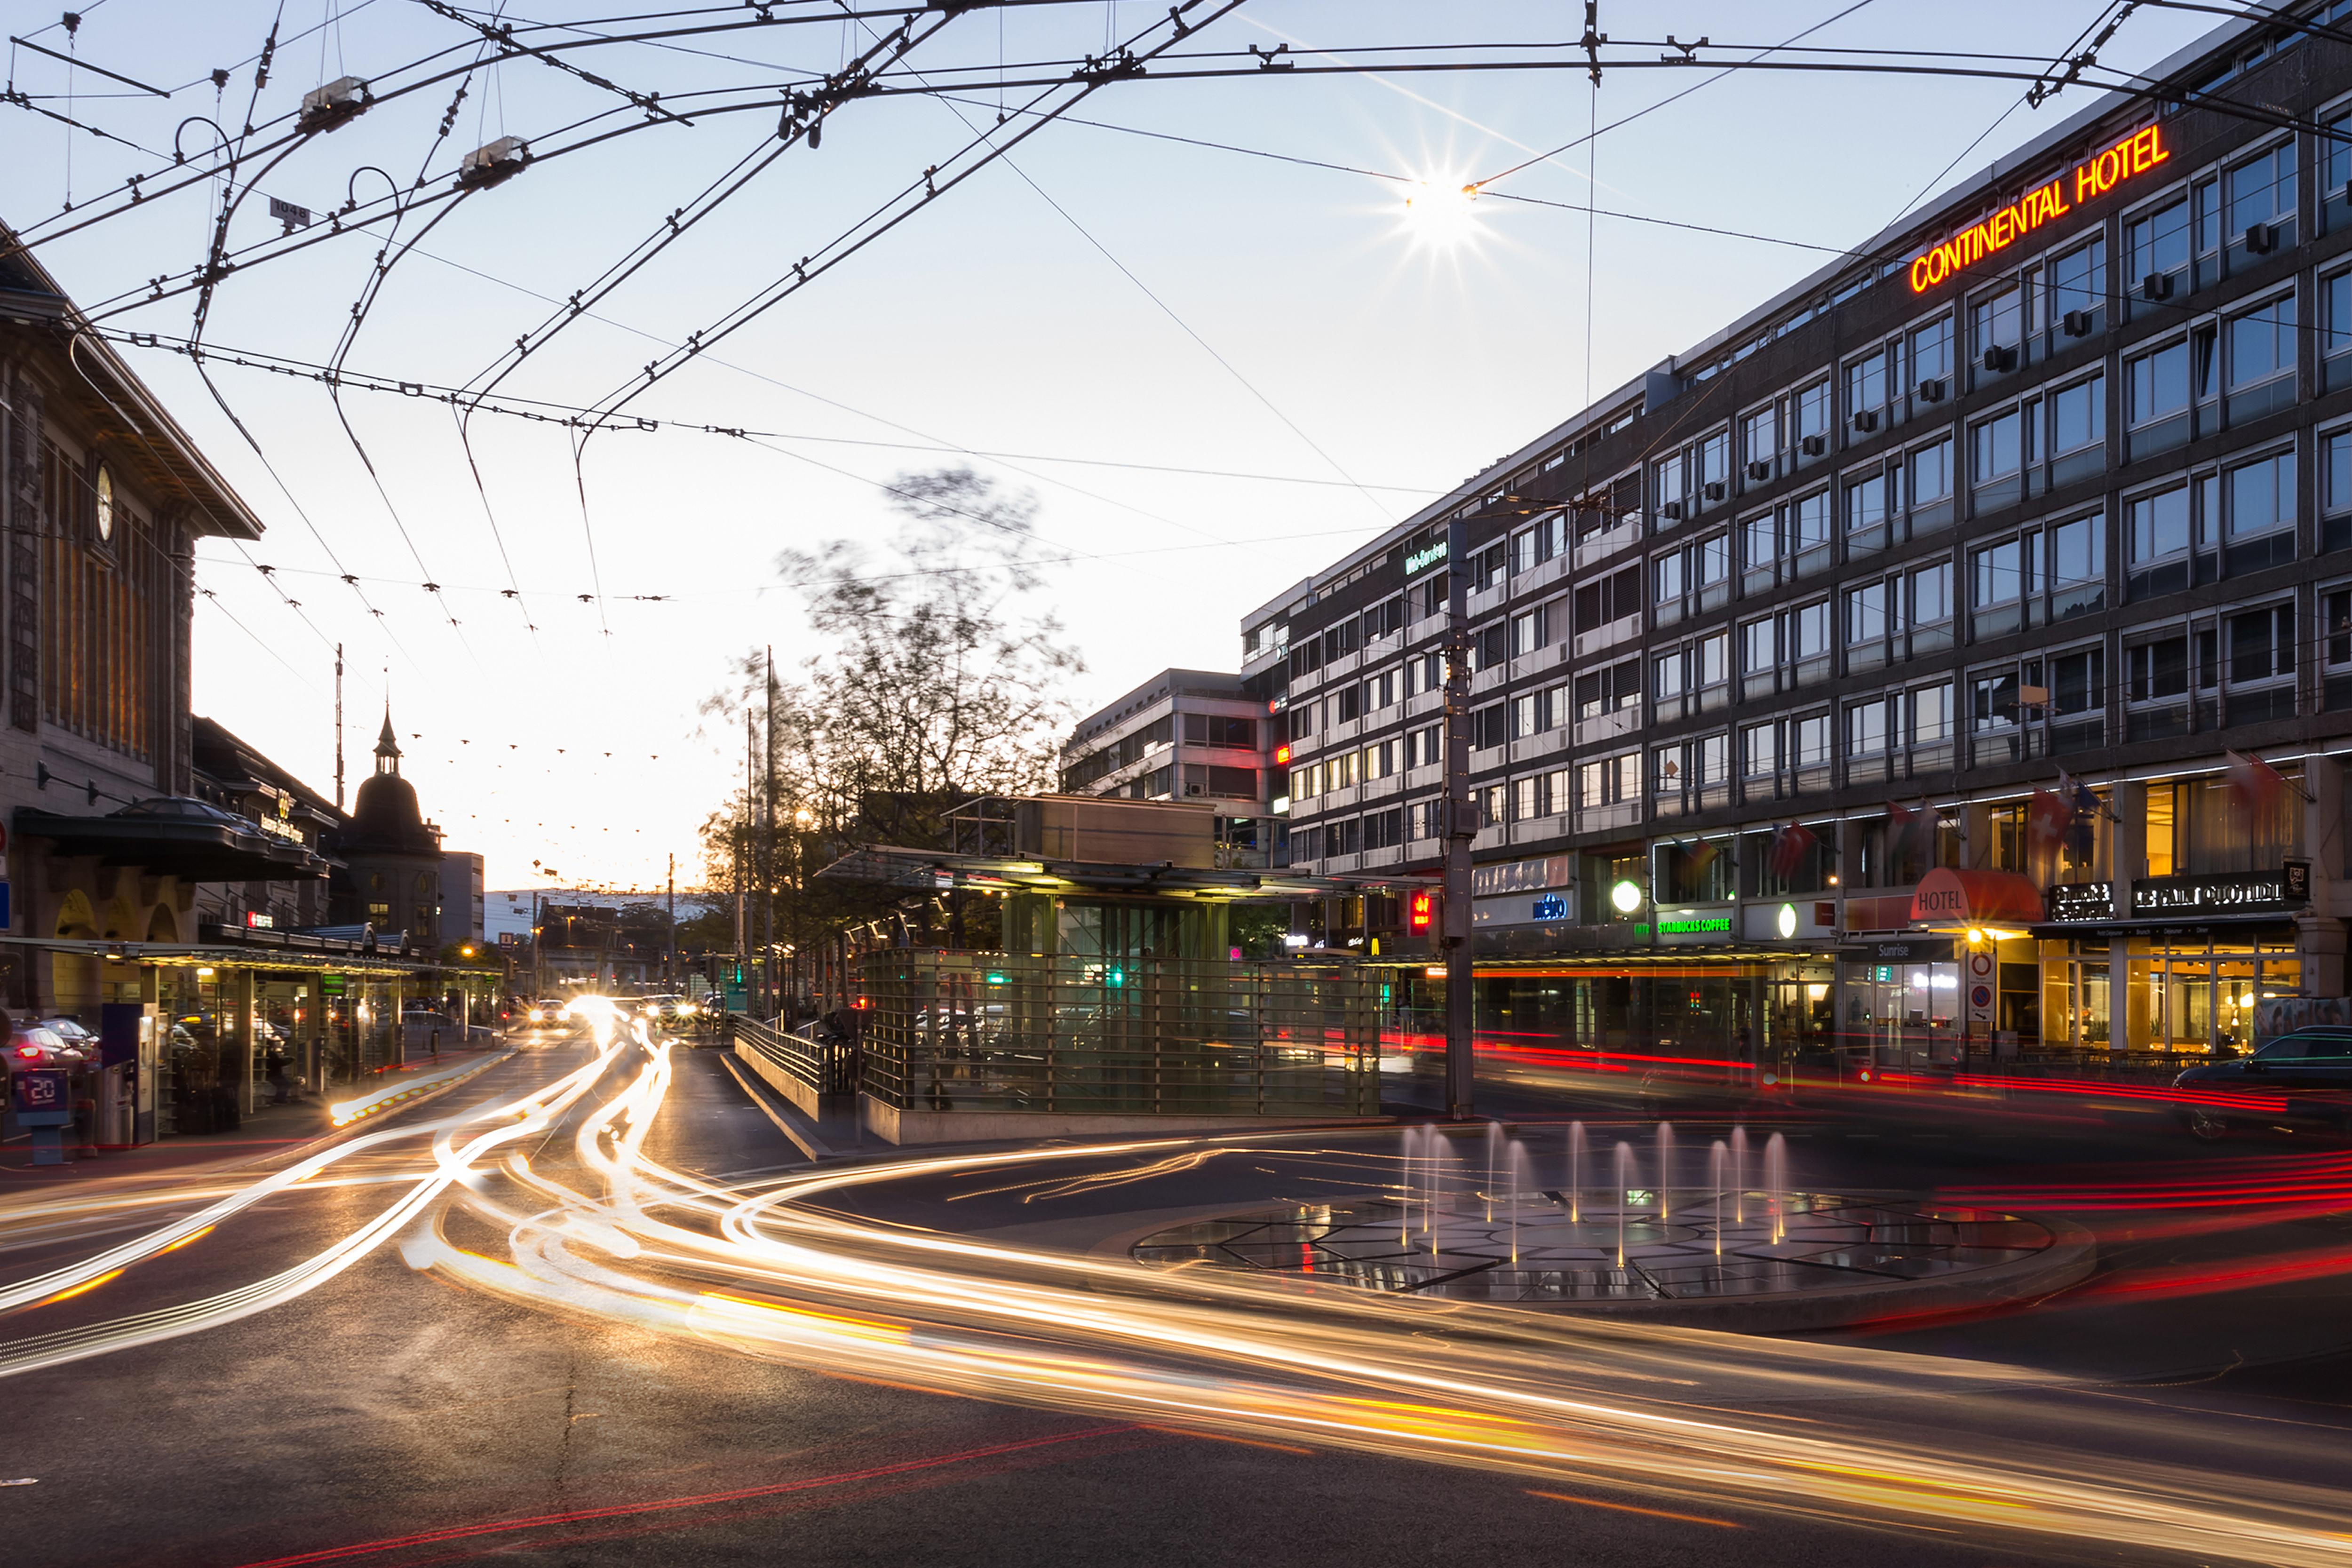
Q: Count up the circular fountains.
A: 1